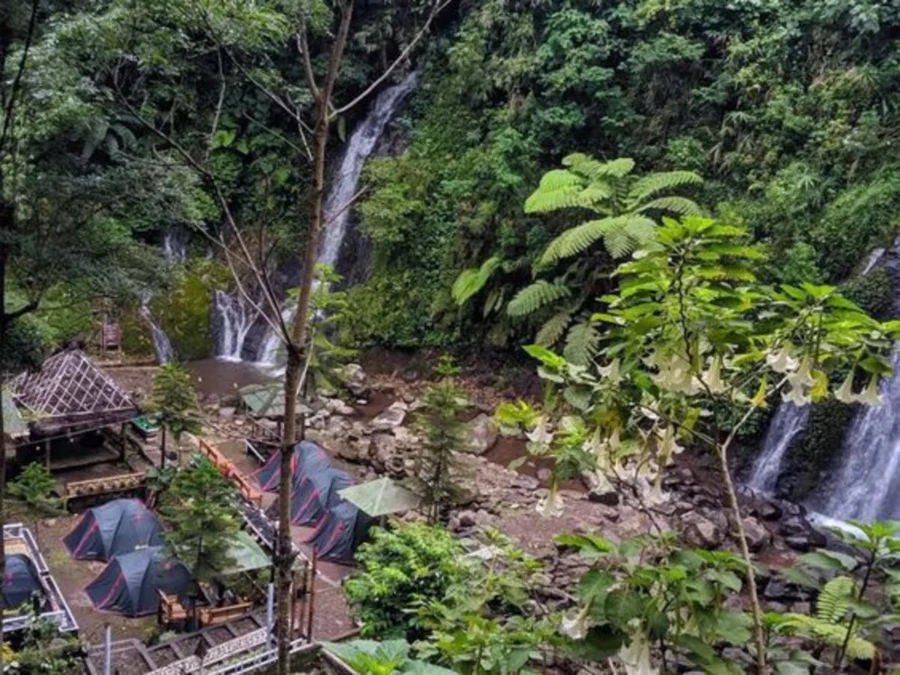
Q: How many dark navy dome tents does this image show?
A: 6